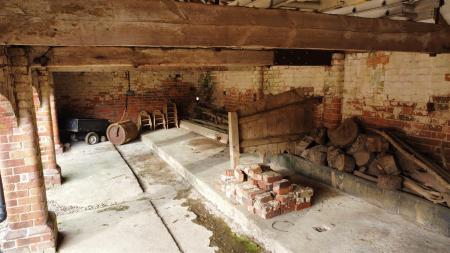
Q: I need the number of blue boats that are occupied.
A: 0